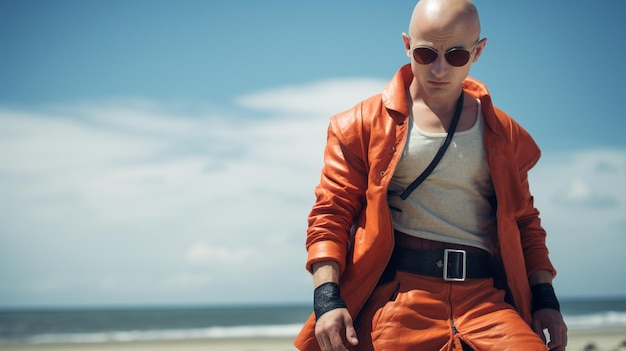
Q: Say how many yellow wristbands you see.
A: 0